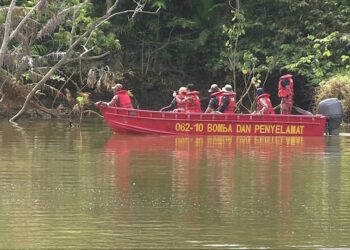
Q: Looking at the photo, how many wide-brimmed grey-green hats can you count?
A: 2